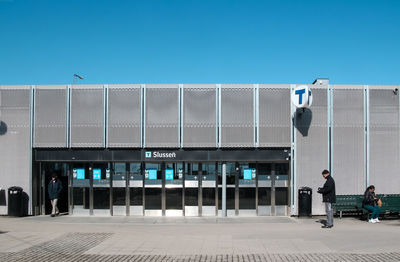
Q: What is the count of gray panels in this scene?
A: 11